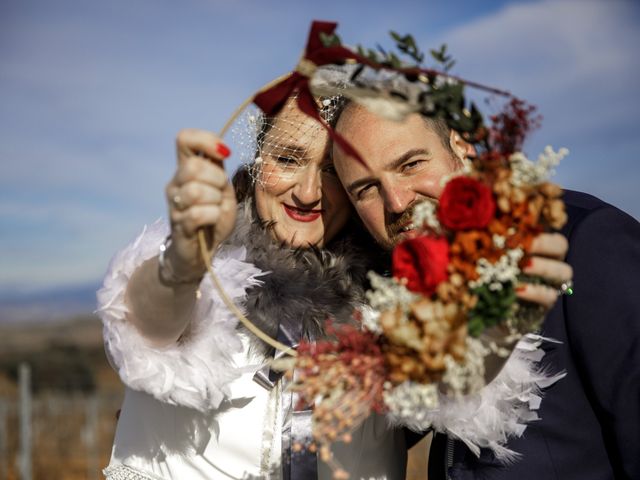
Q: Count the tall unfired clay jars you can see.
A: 0